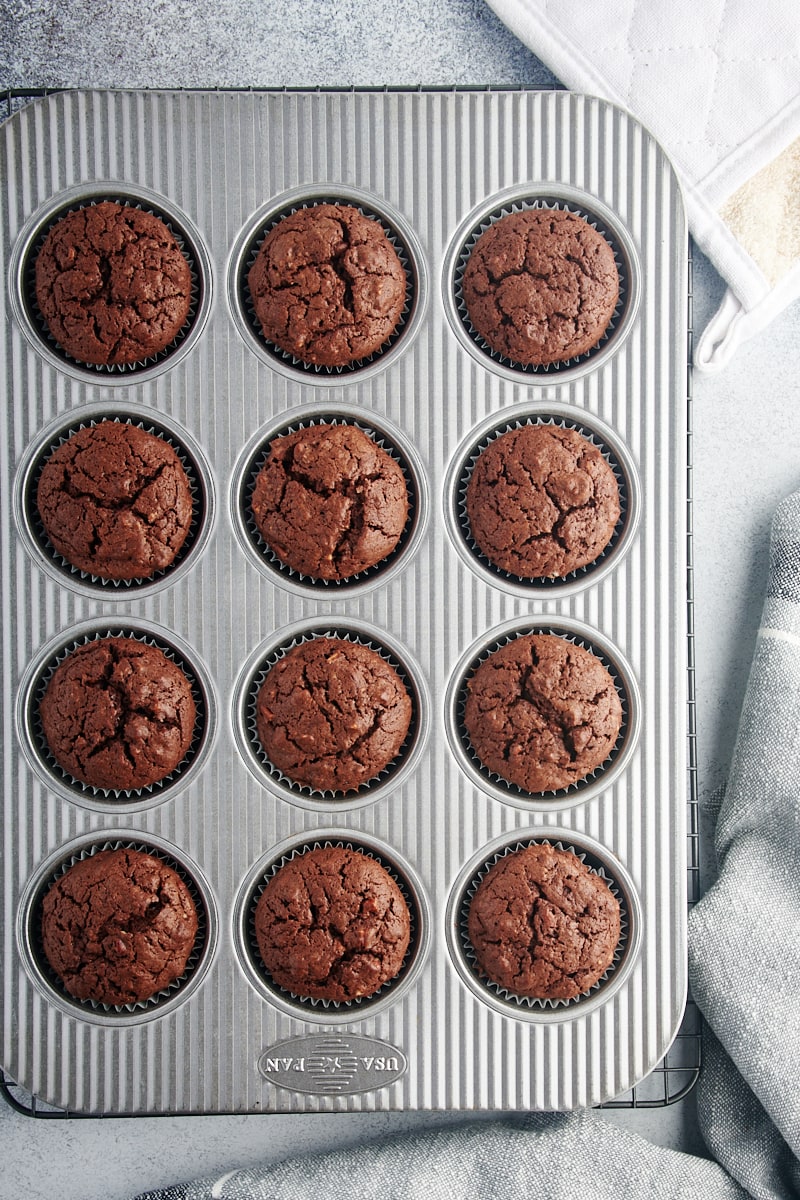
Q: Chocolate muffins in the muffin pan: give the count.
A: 12